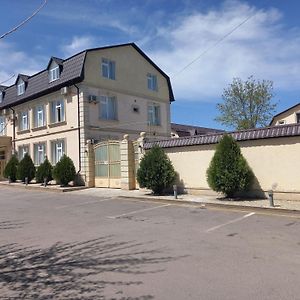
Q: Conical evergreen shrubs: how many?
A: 6